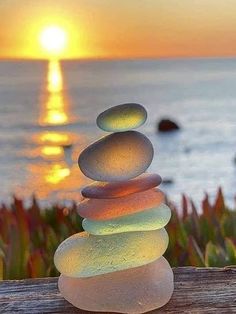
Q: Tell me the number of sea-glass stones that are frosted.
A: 7